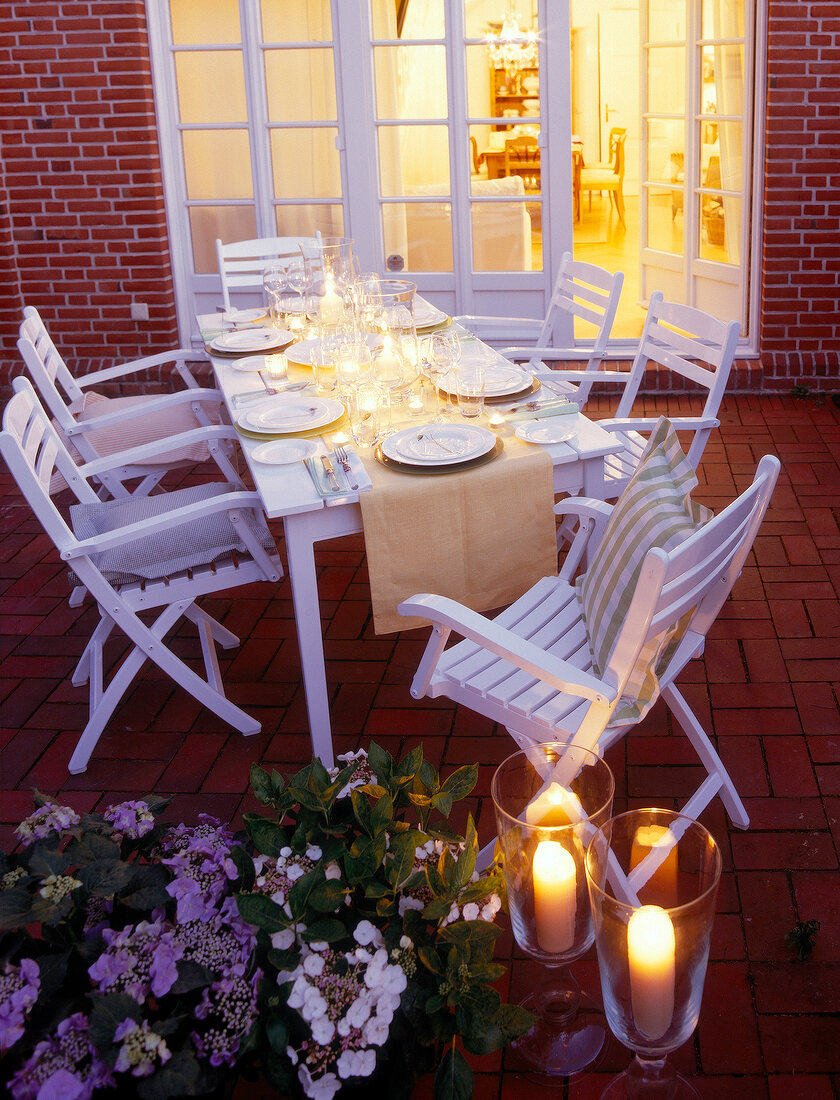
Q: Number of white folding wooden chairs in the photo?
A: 6